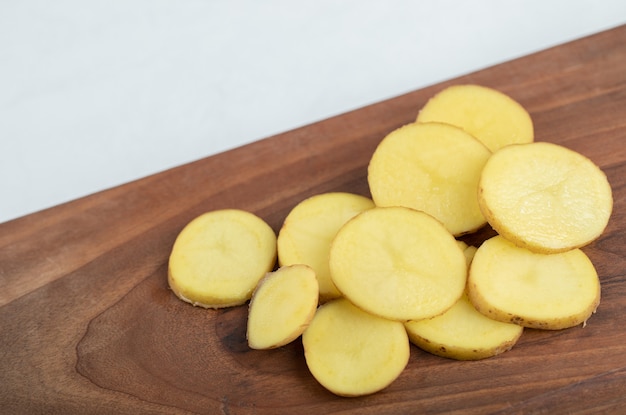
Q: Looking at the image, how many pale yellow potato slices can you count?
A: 10